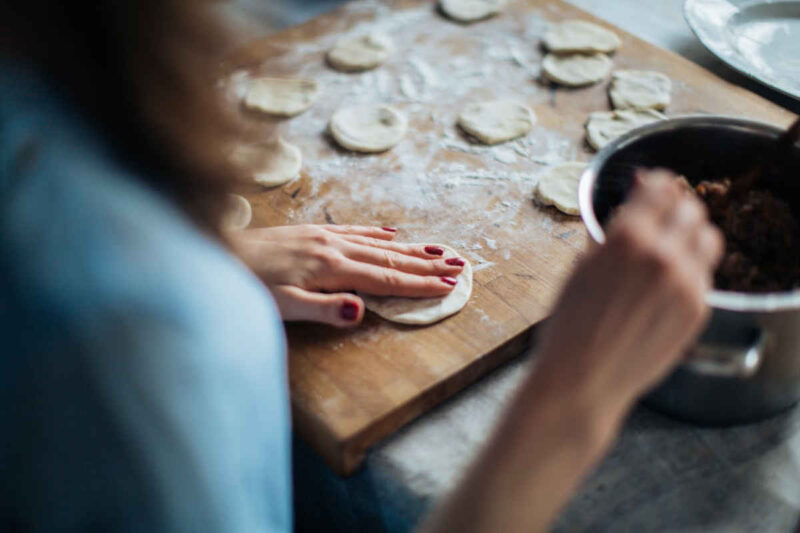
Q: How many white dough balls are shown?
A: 13